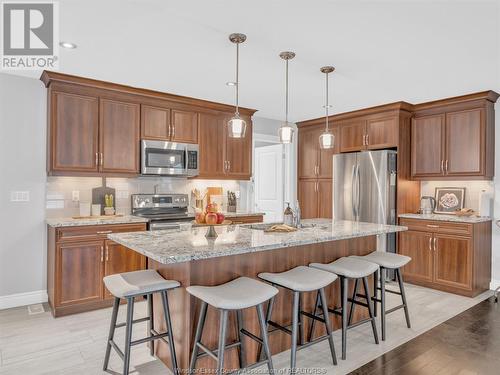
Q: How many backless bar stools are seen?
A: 5